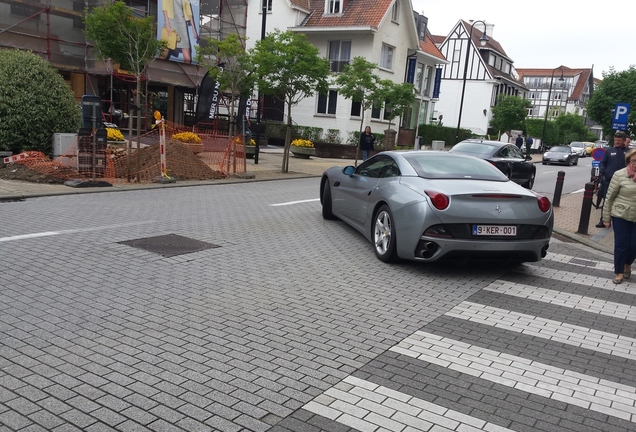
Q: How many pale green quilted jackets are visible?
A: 1